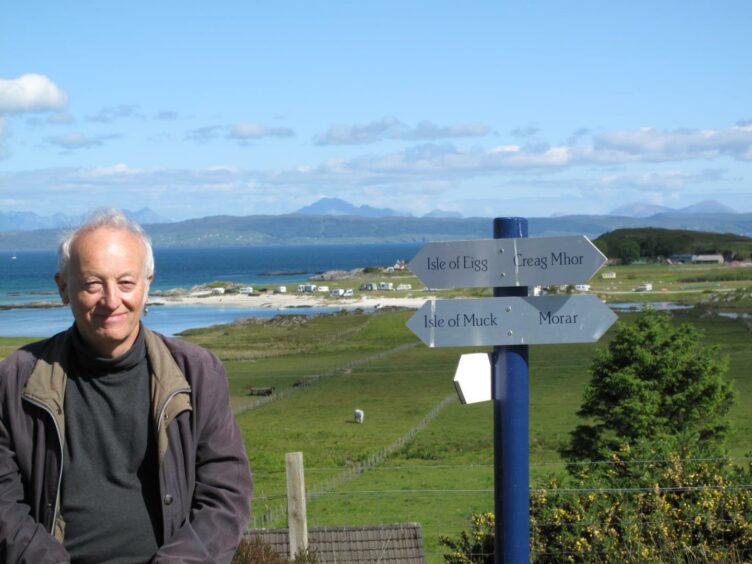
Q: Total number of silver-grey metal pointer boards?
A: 2